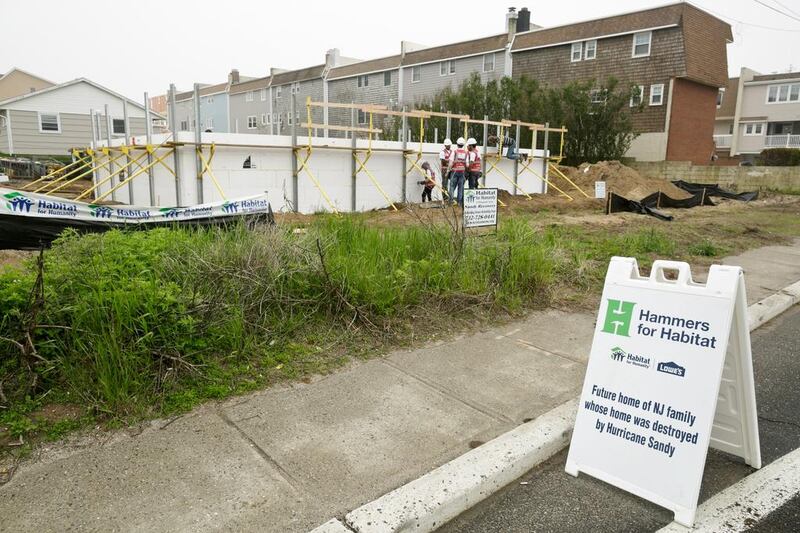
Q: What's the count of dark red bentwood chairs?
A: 0